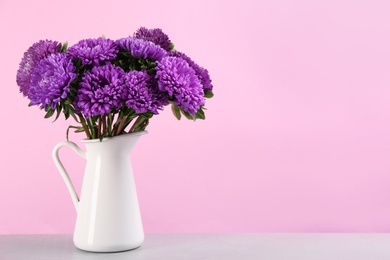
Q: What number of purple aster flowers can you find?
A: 9